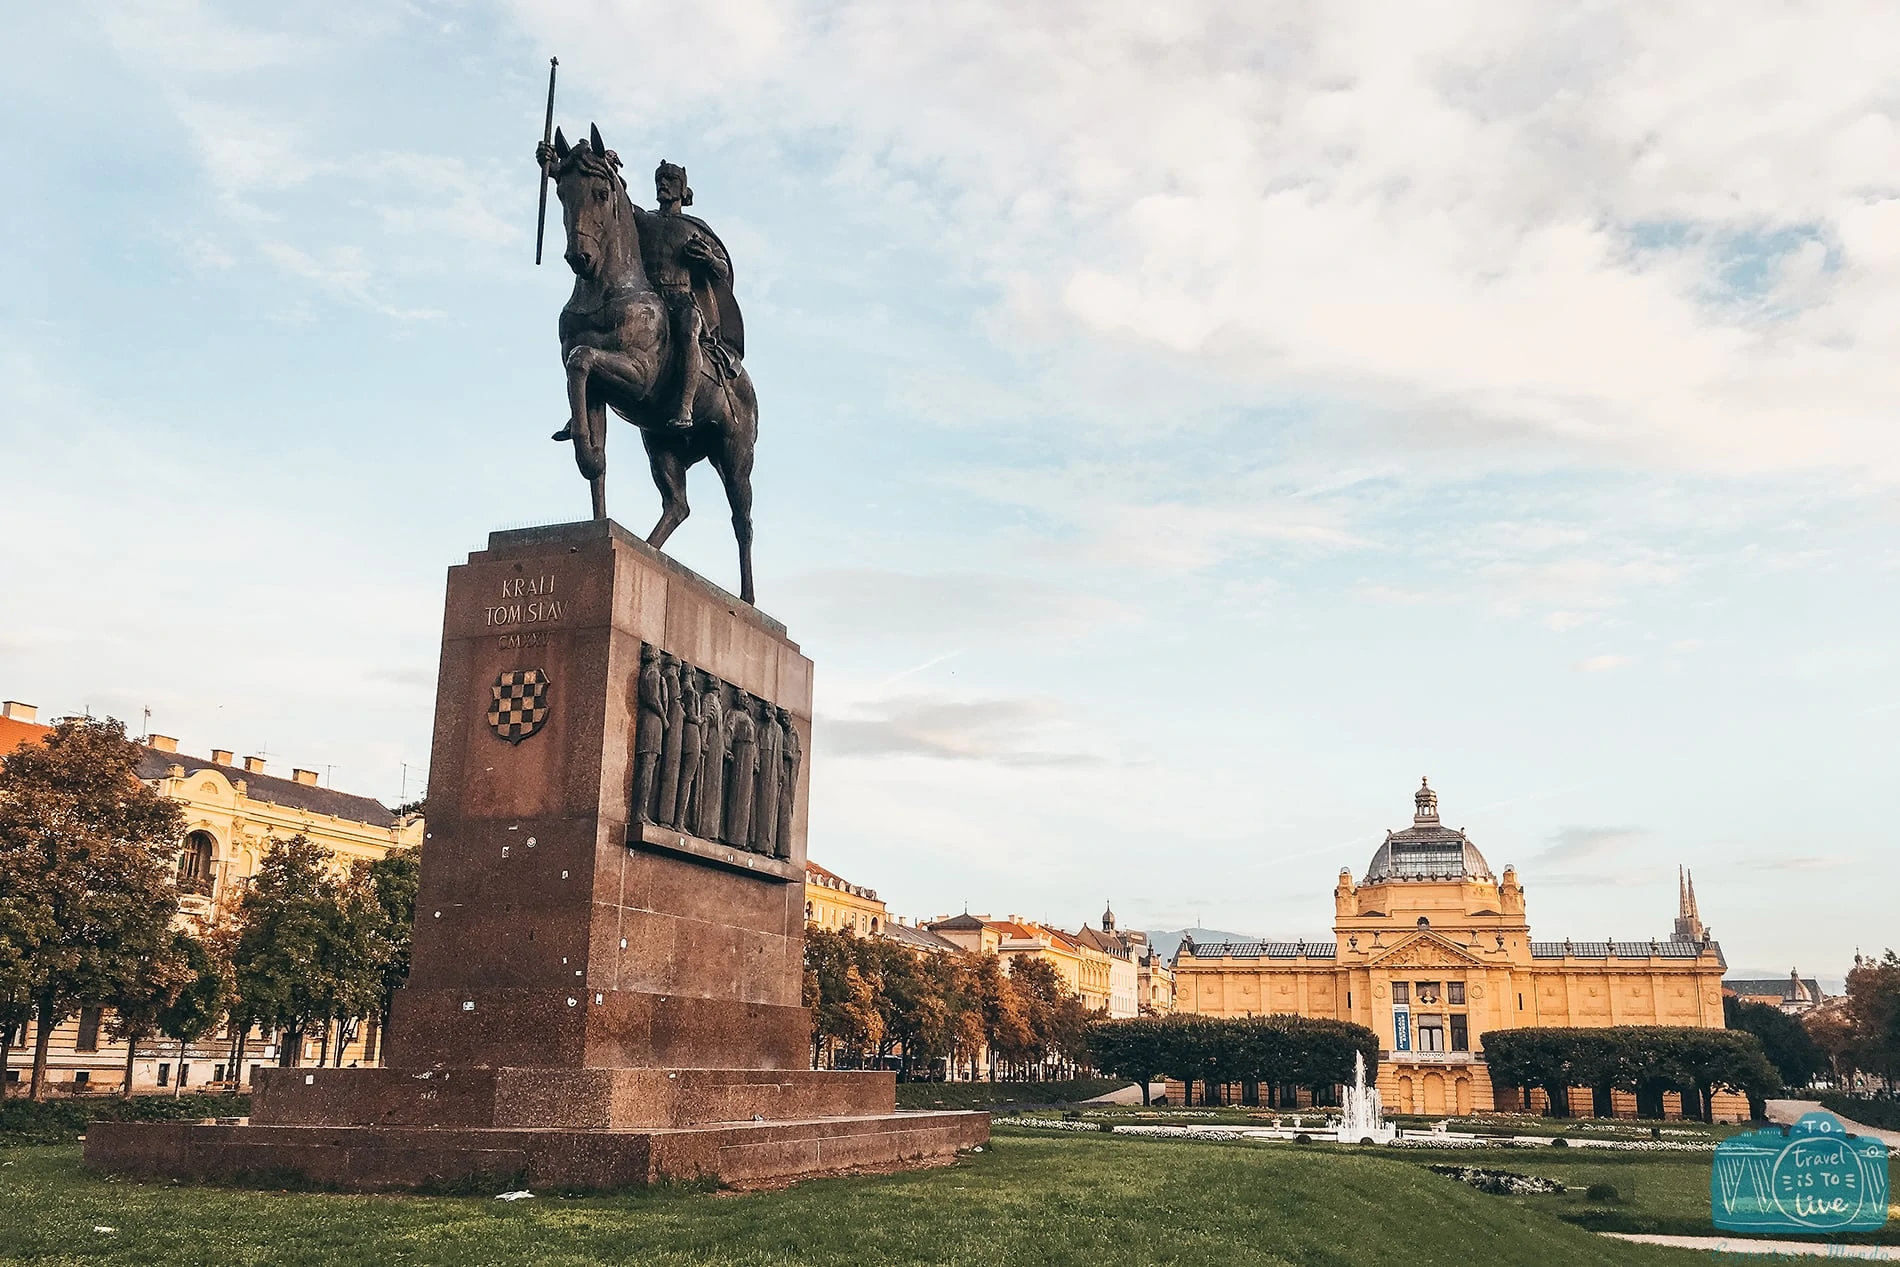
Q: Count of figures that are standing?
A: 7